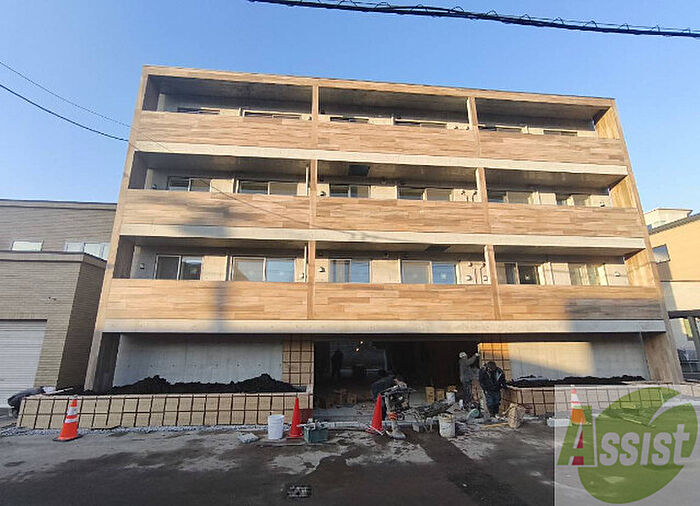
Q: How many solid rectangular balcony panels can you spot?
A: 9